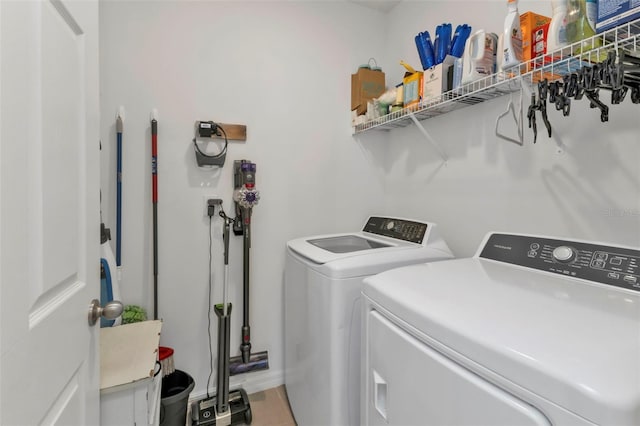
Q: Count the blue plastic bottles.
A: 3